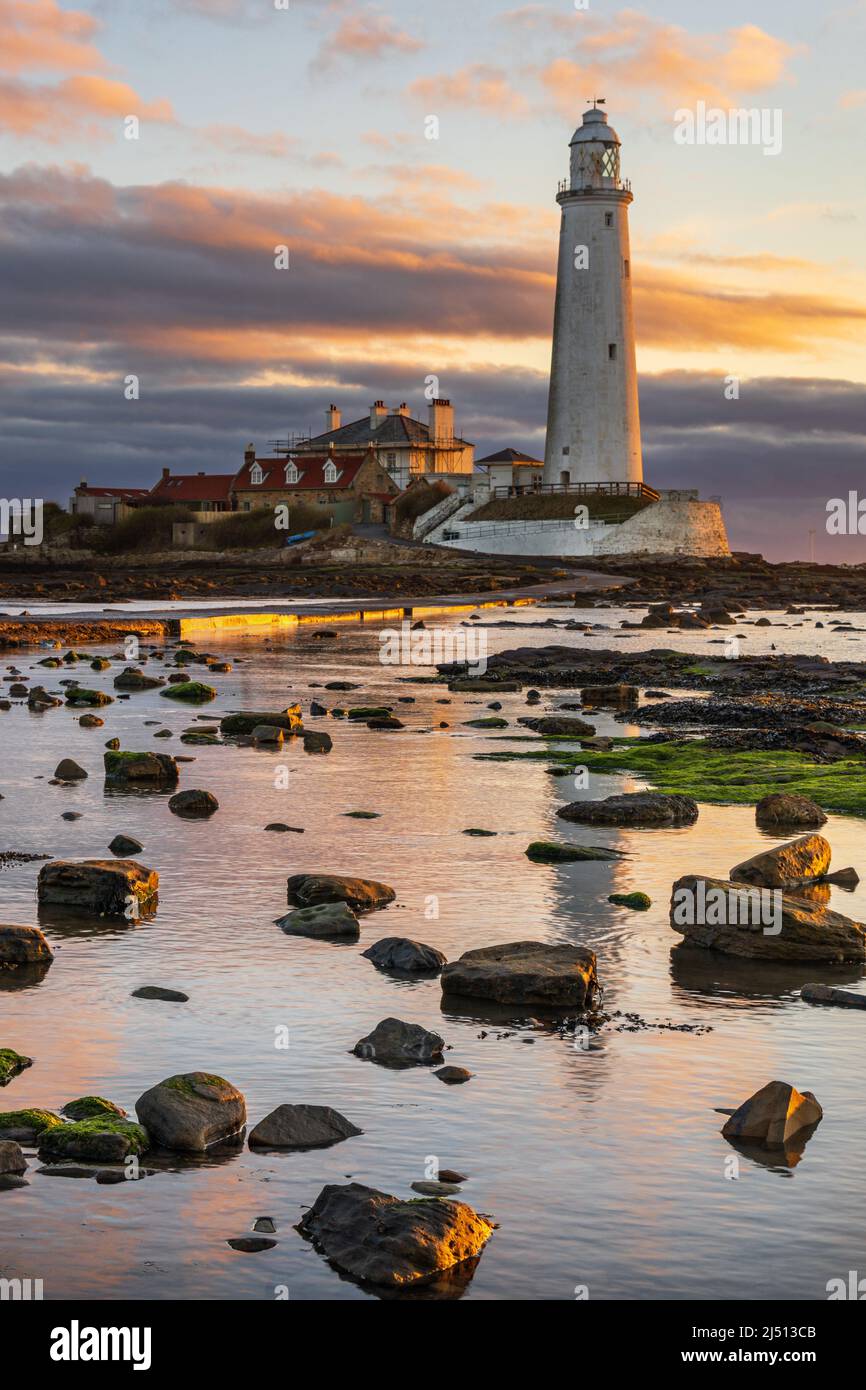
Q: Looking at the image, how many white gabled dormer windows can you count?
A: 3